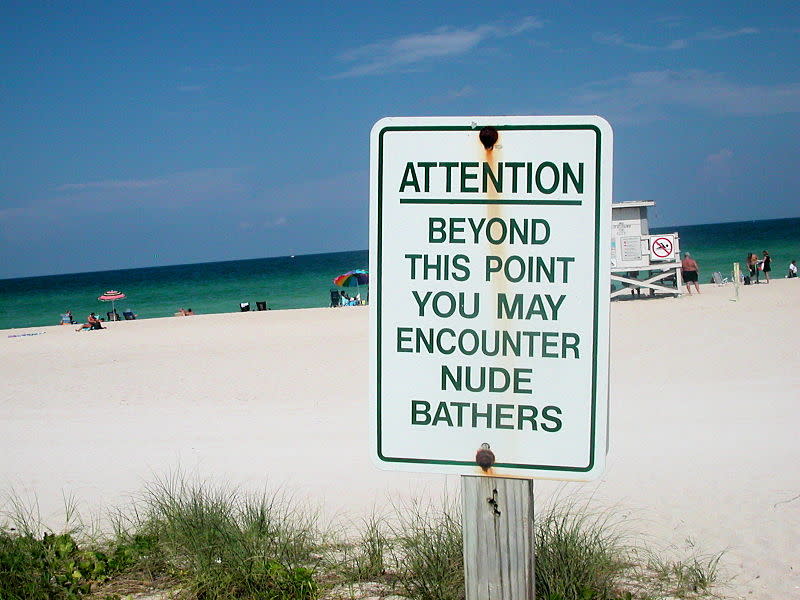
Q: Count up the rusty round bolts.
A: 2